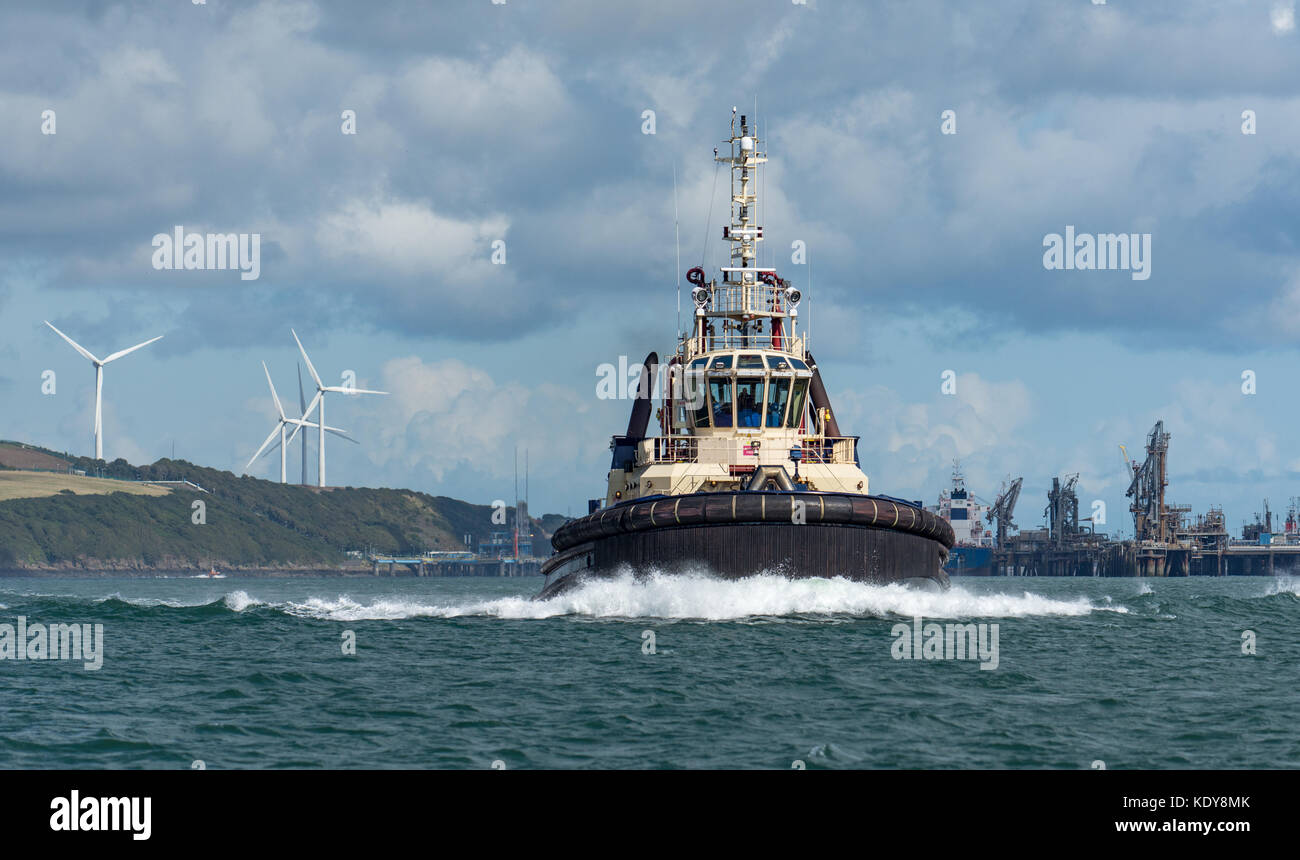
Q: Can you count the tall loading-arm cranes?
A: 3